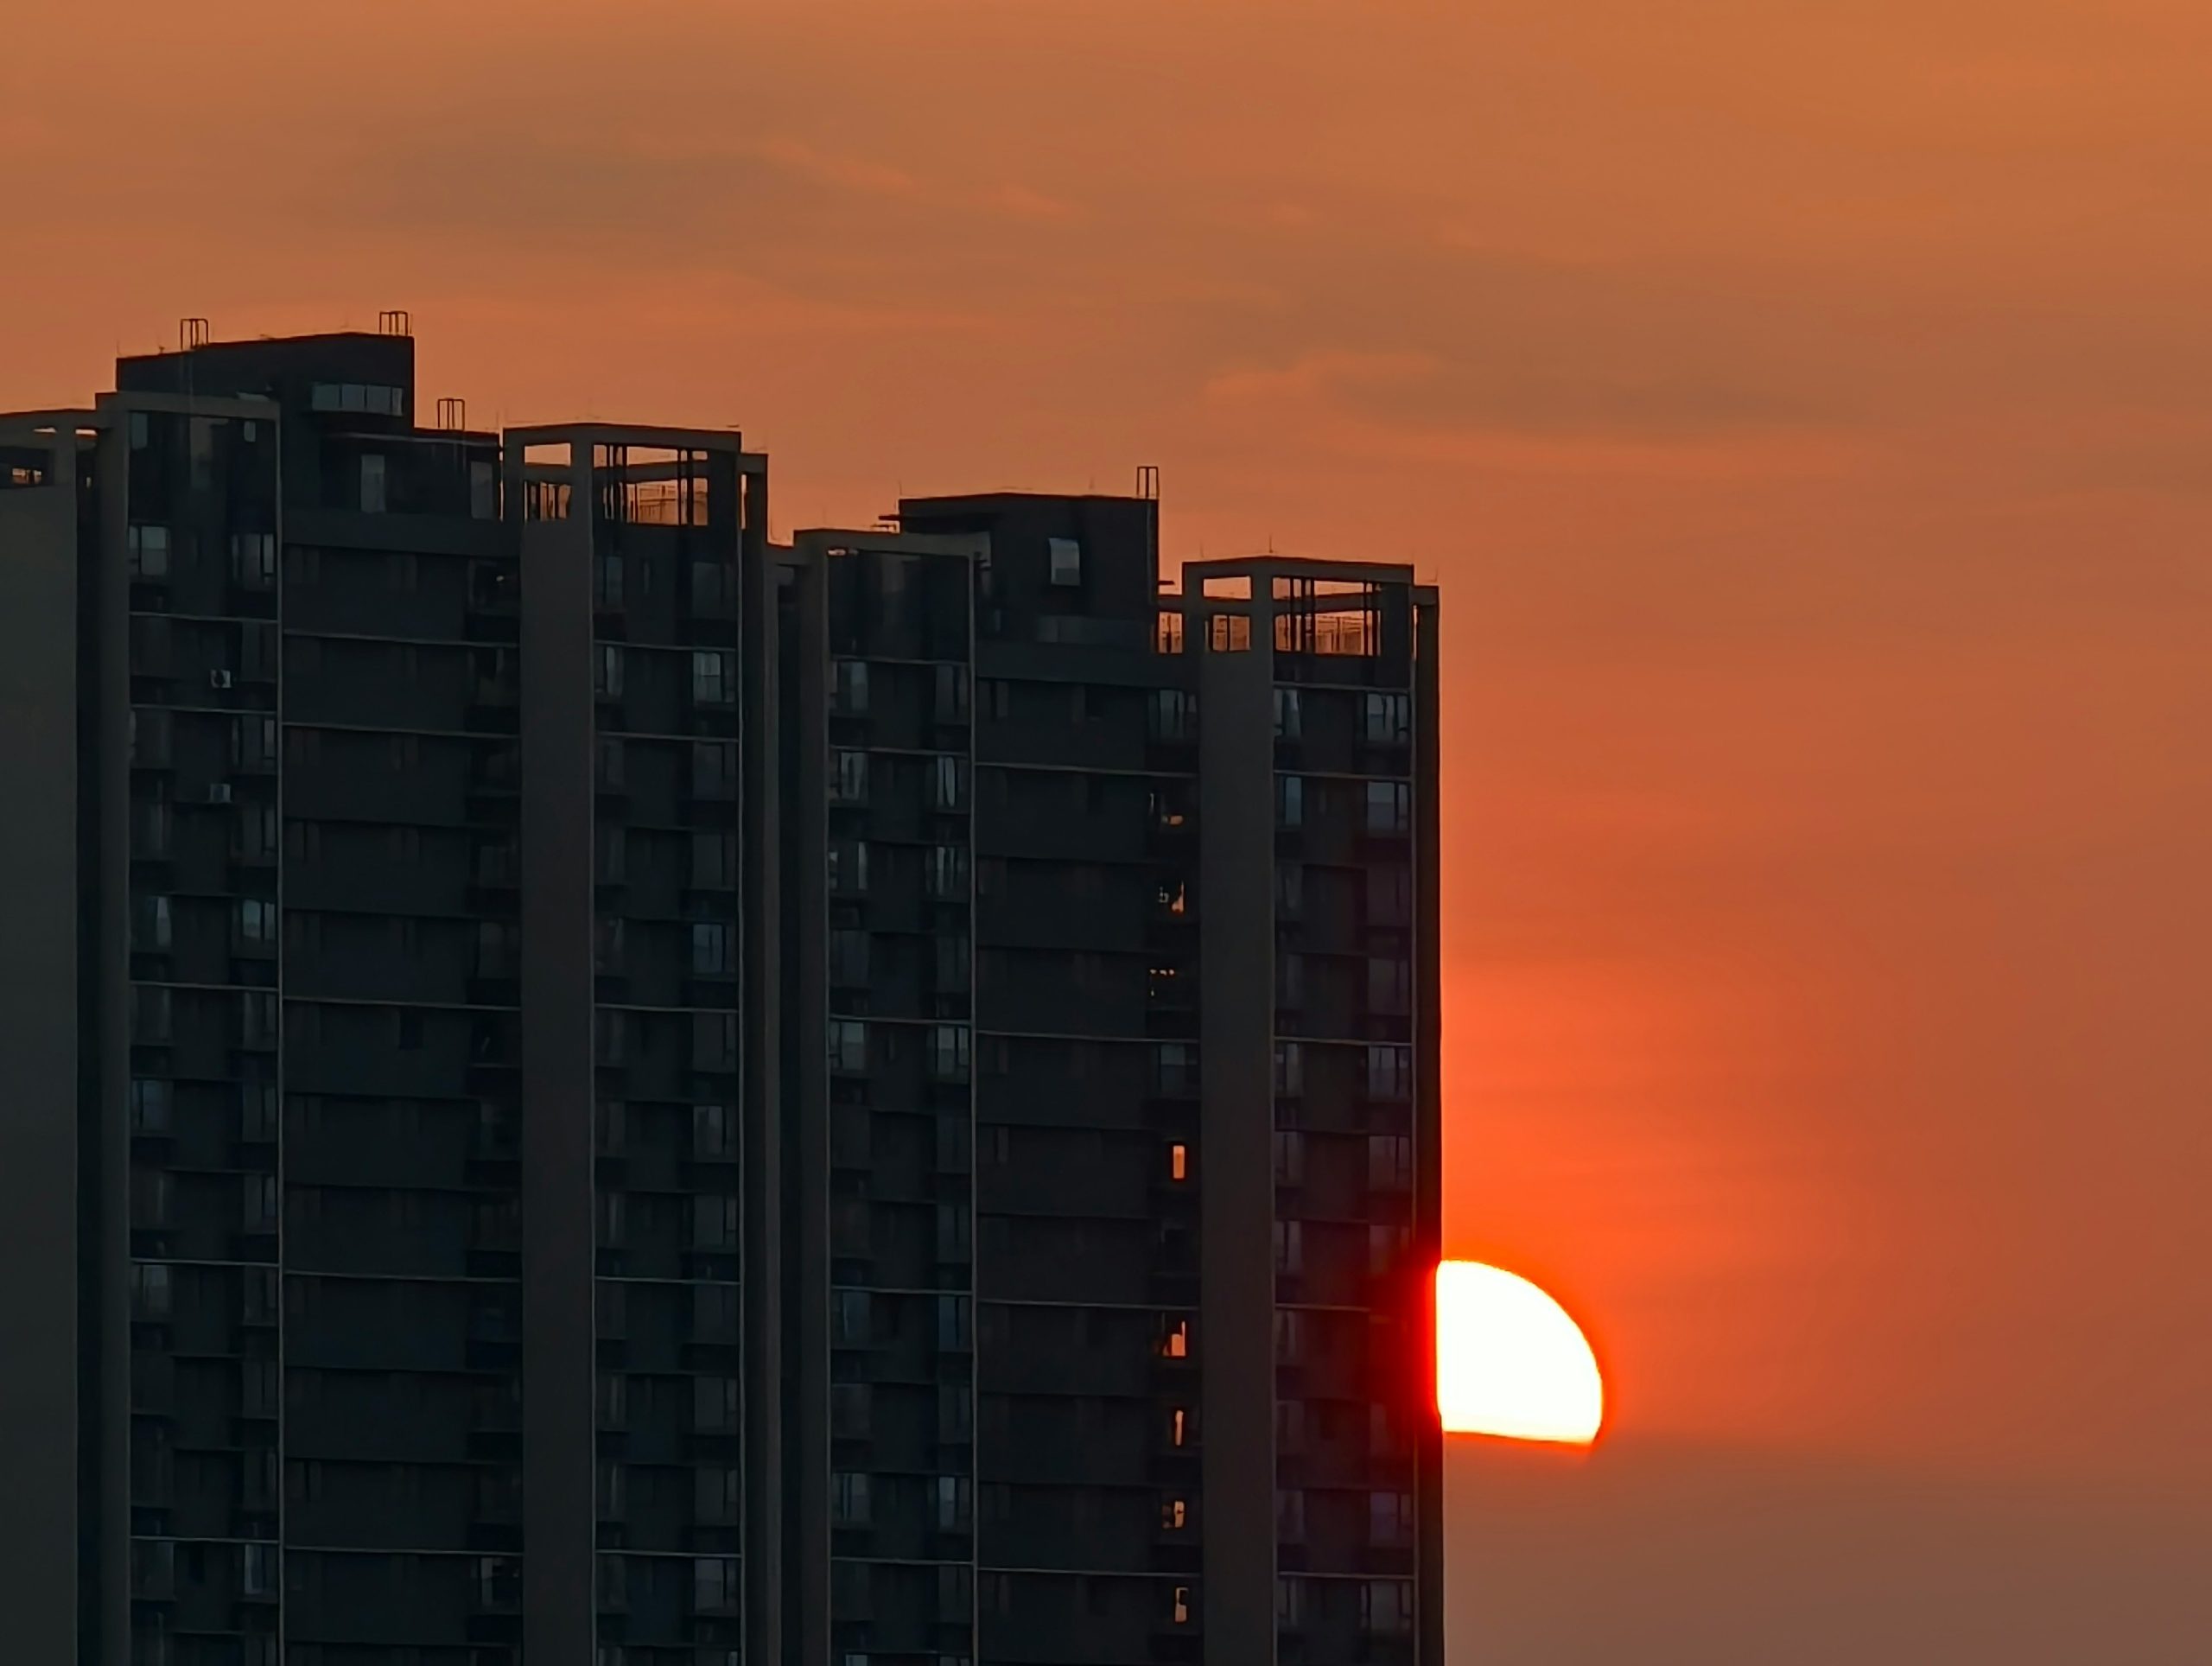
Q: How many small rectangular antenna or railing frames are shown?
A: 4